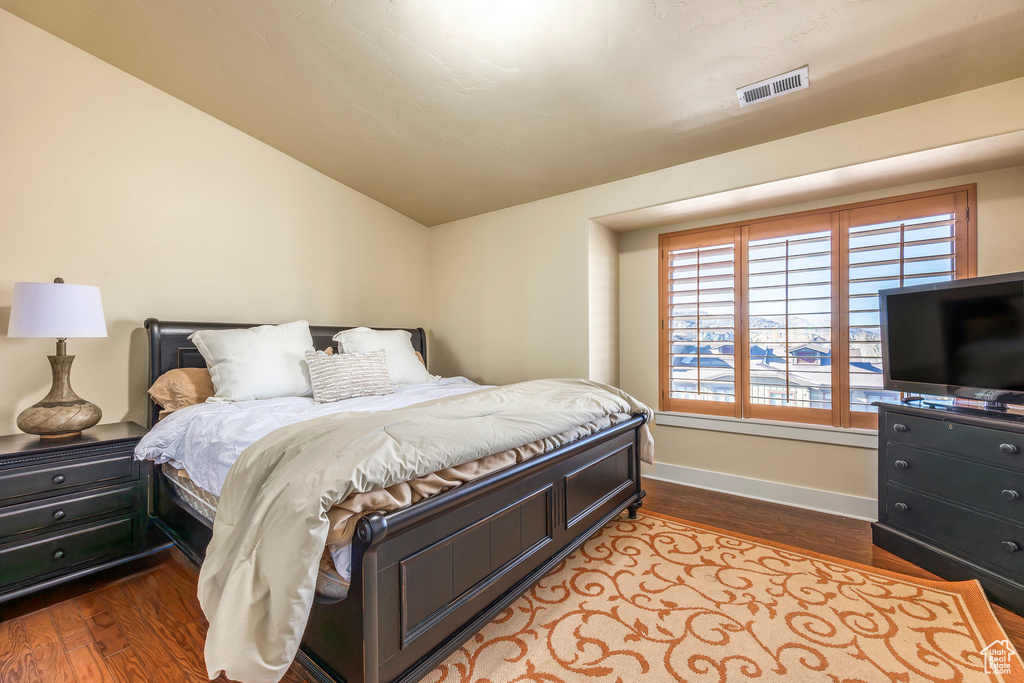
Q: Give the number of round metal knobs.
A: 9